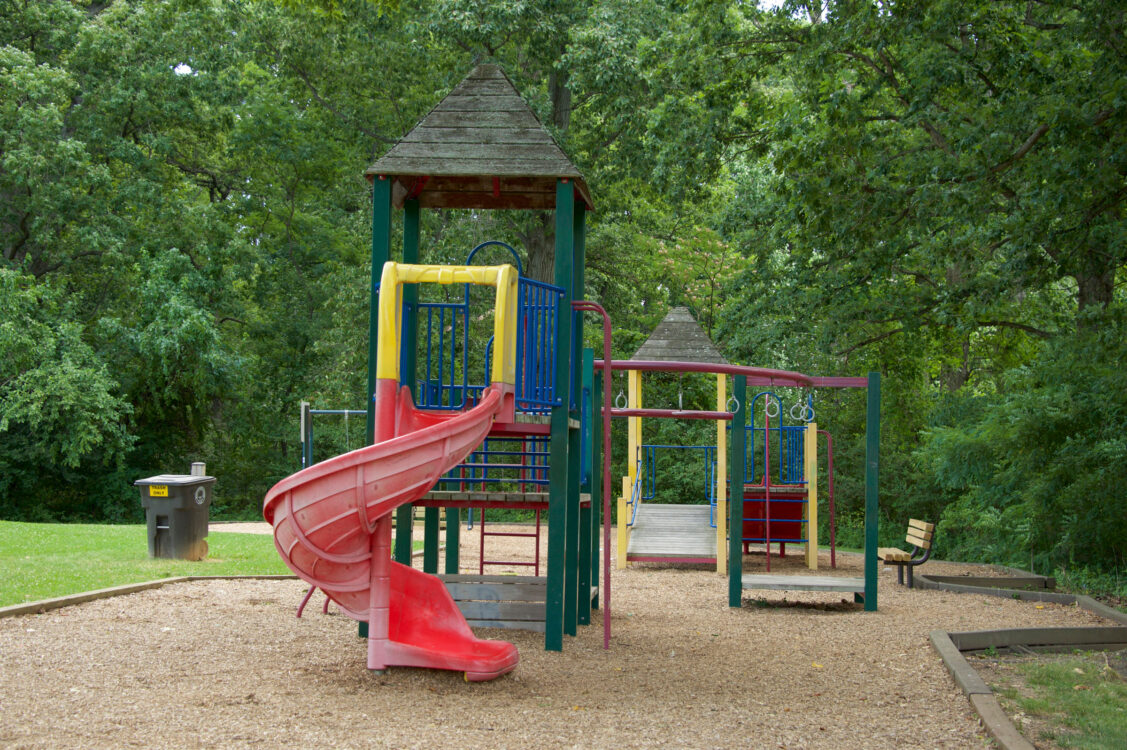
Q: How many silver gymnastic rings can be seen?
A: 6